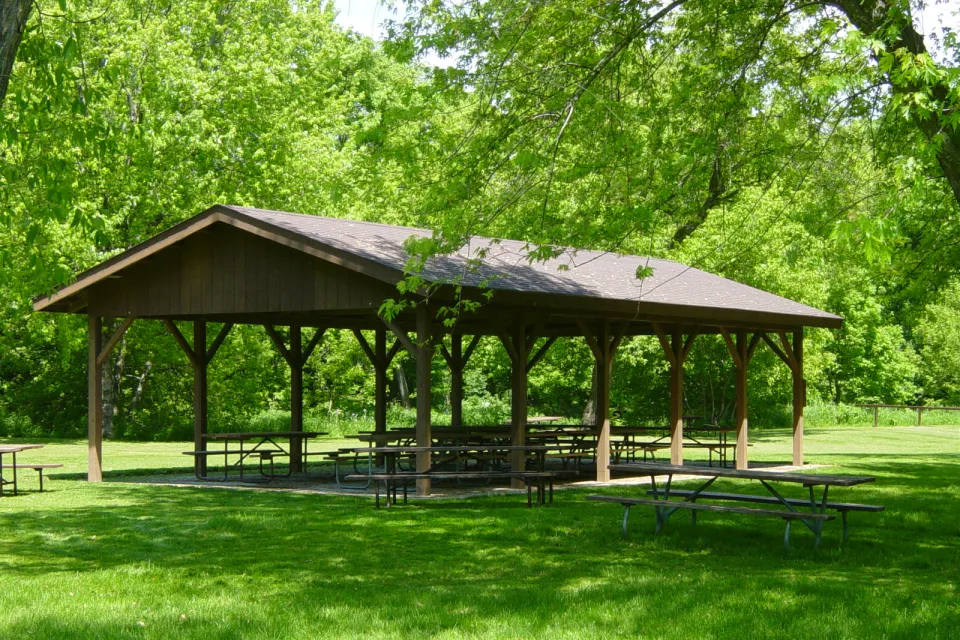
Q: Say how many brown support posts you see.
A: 11